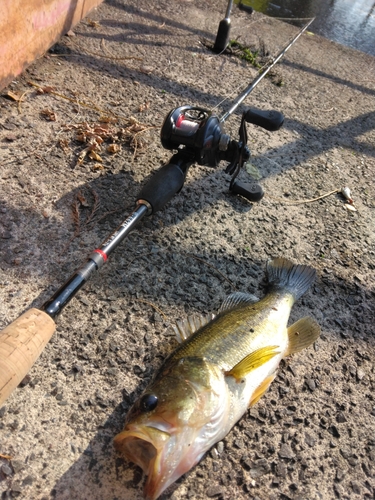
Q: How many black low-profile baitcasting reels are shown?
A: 1